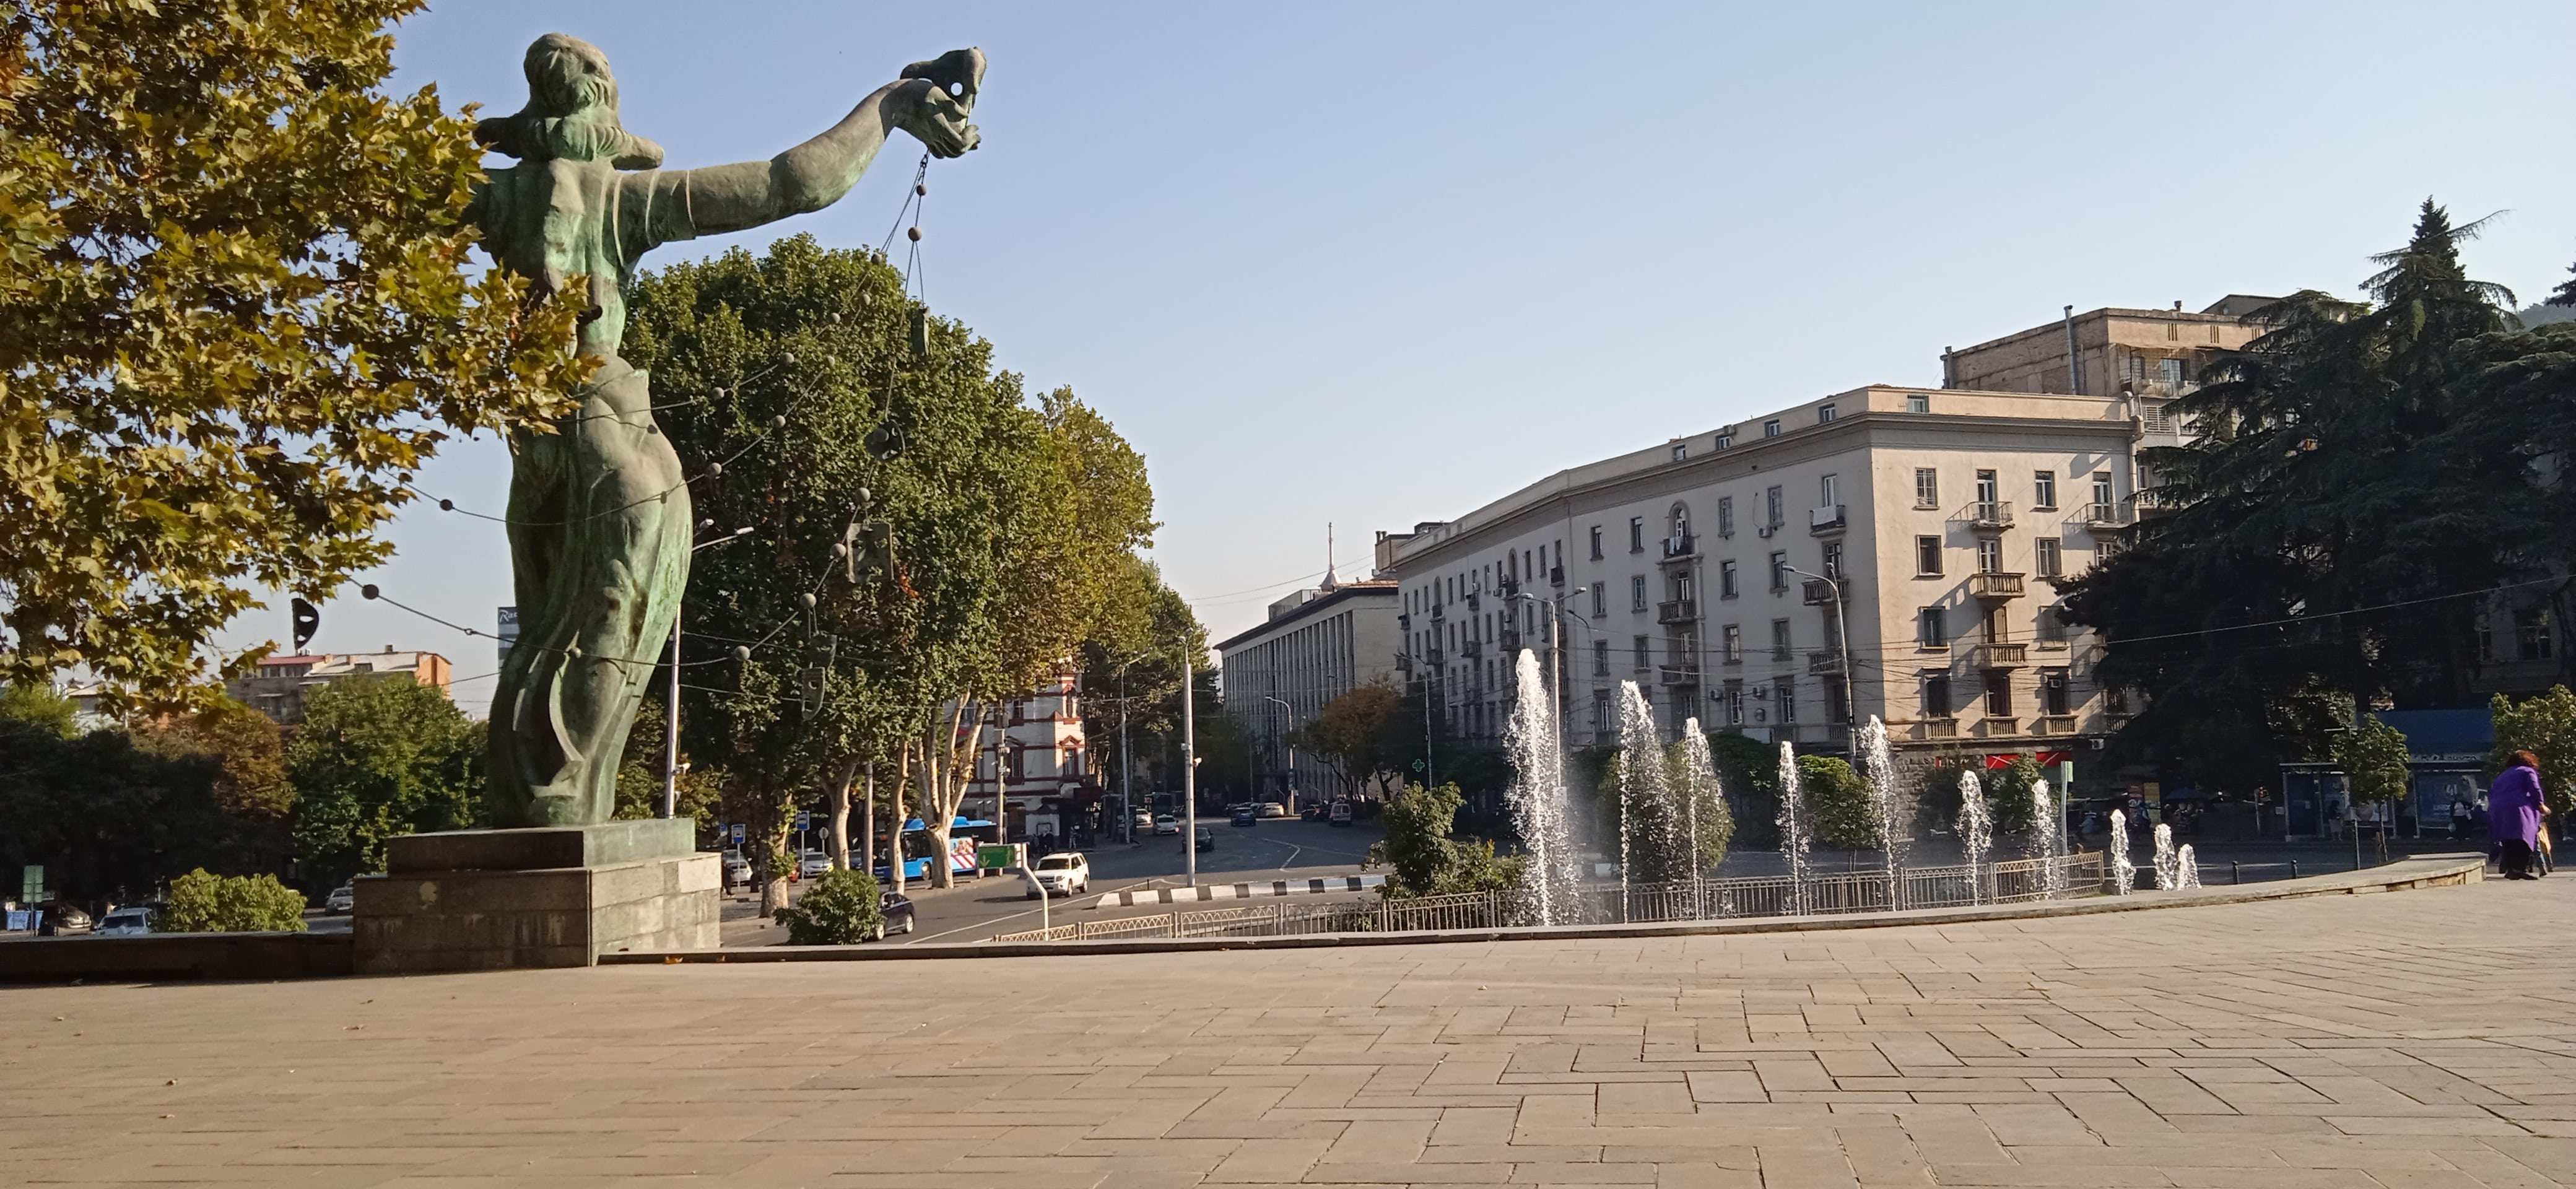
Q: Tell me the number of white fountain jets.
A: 10